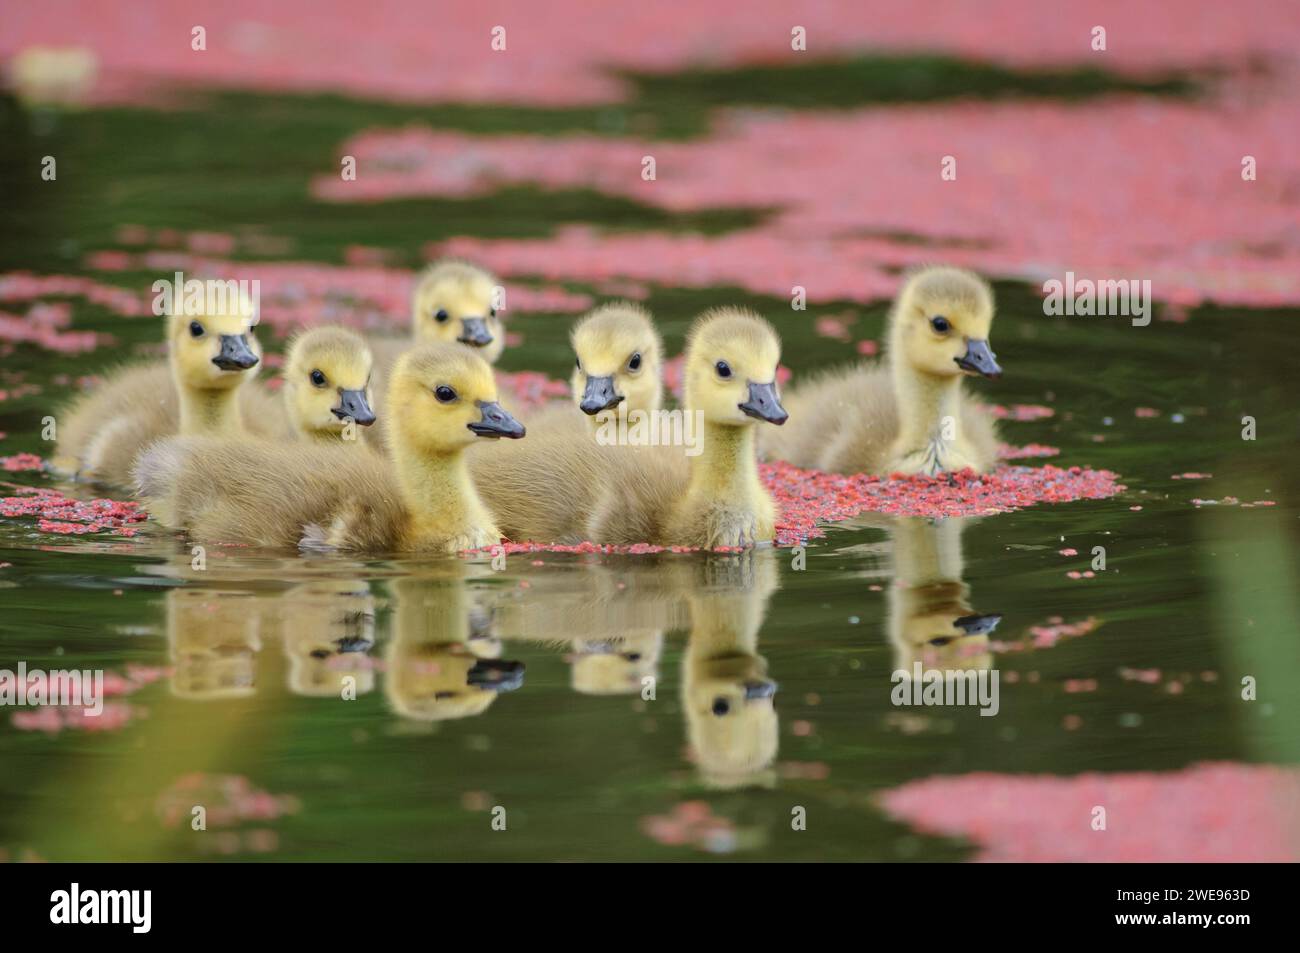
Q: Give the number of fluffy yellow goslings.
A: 7